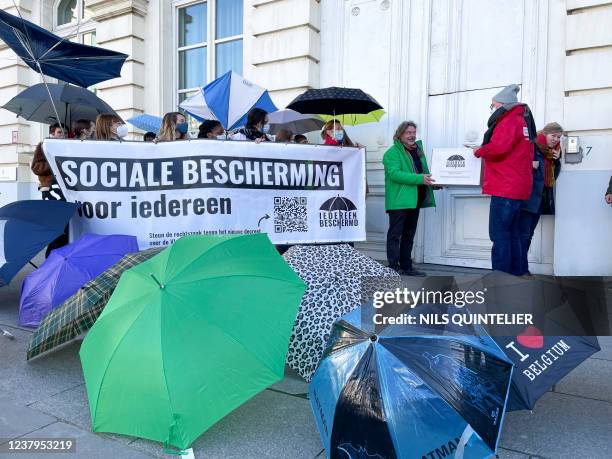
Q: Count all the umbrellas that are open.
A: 14